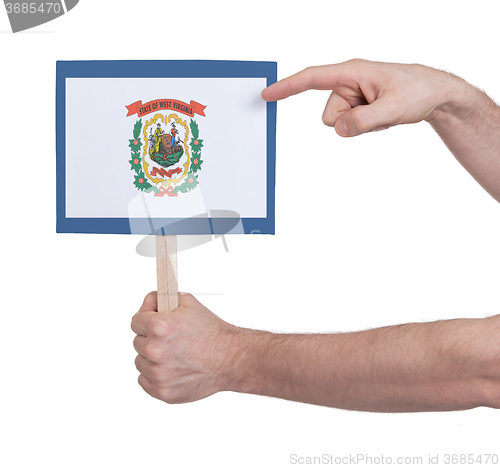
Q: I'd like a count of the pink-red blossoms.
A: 6